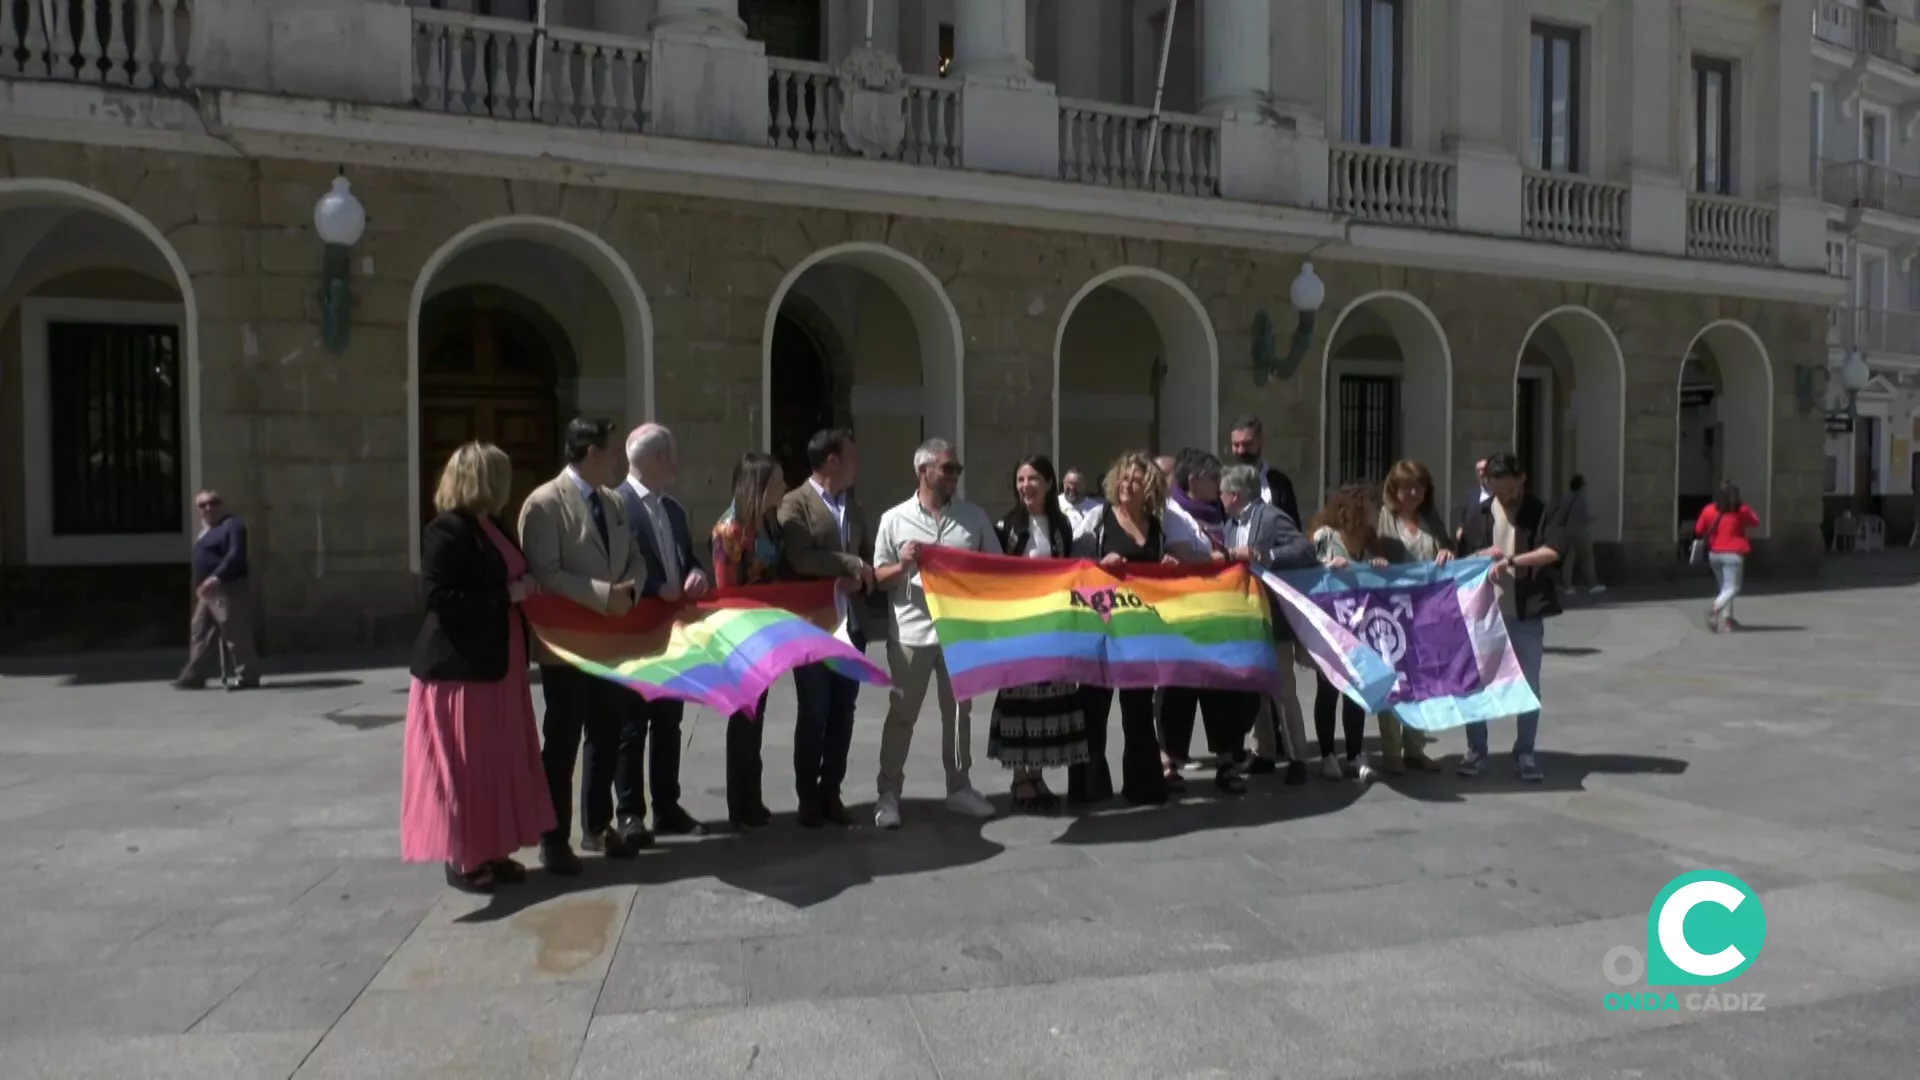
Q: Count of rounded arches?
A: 7